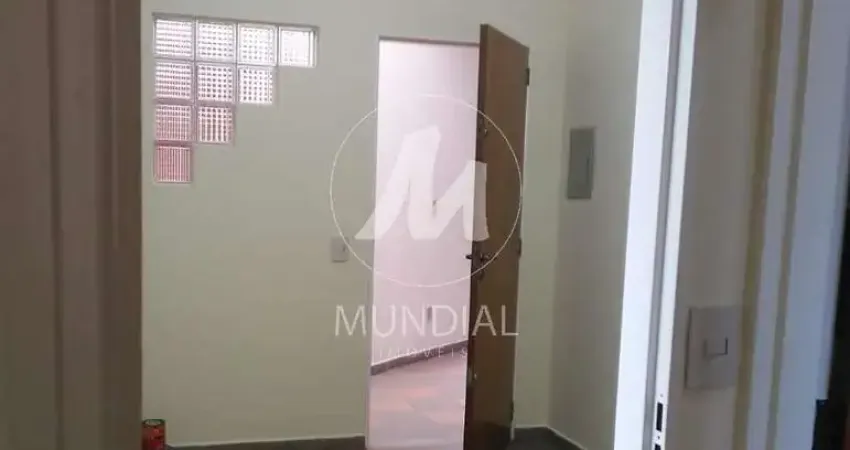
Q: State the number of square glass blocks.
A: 10